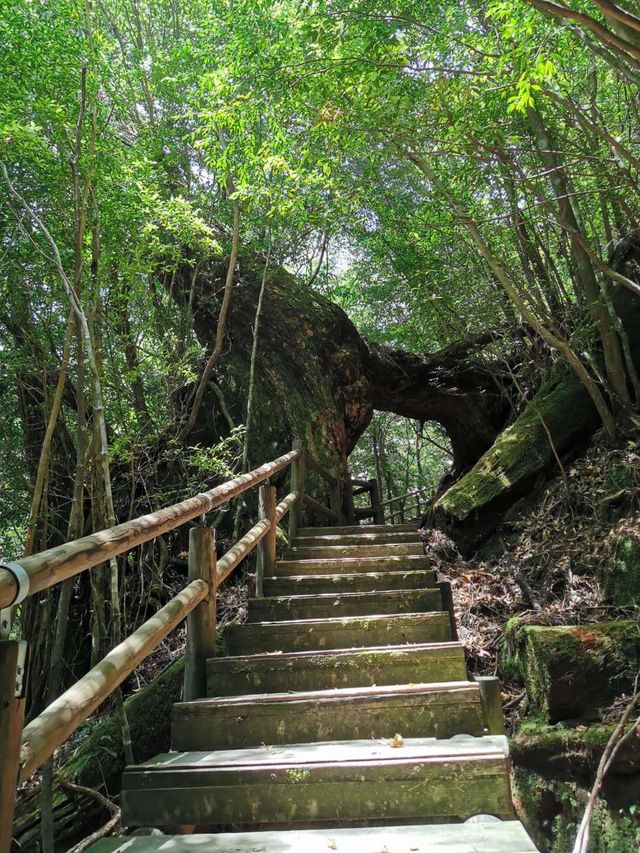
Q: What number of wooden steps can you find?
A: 11